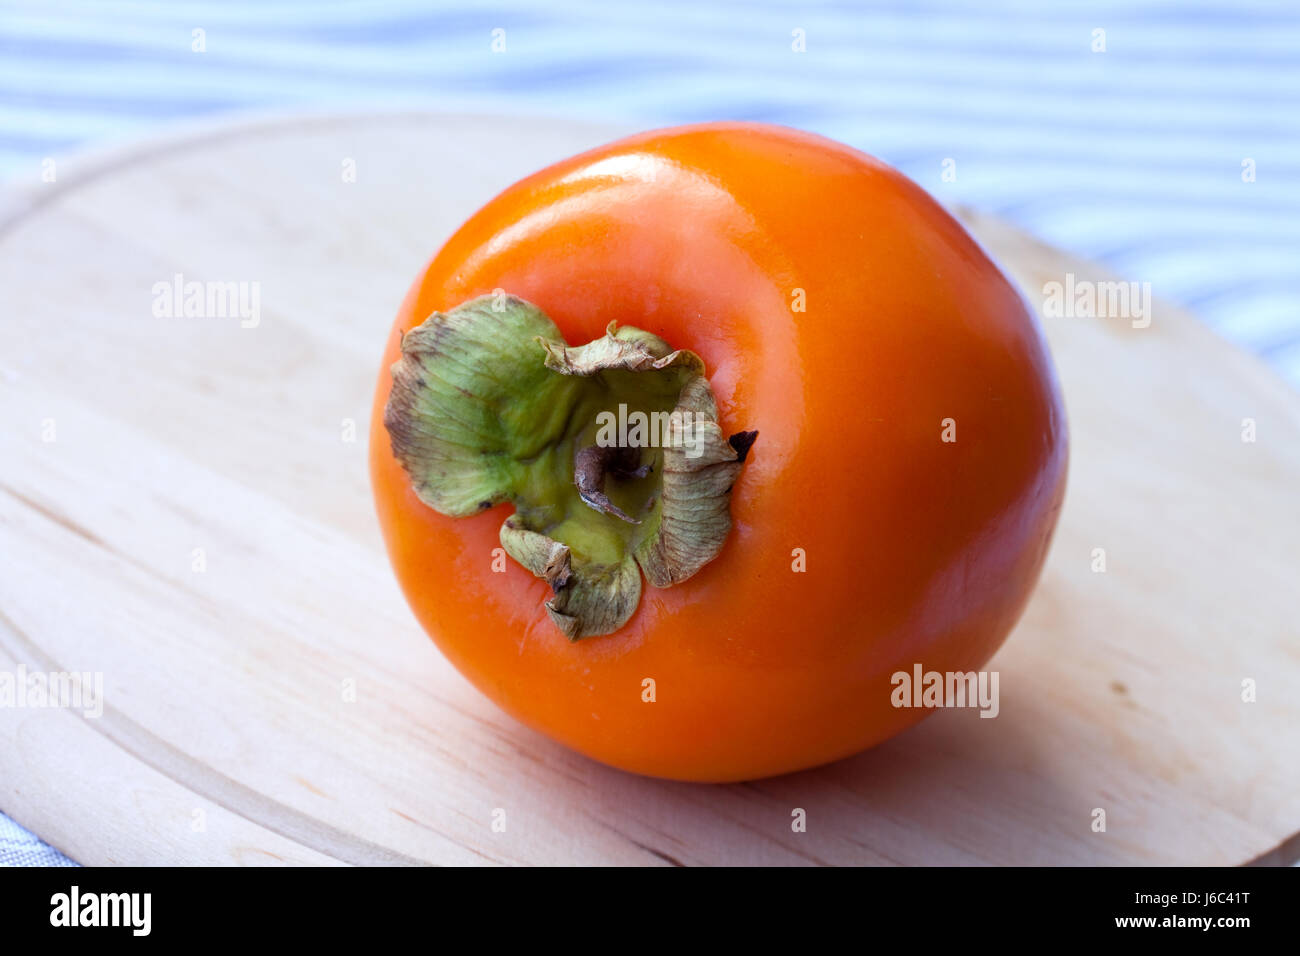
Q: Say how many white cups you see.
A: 0